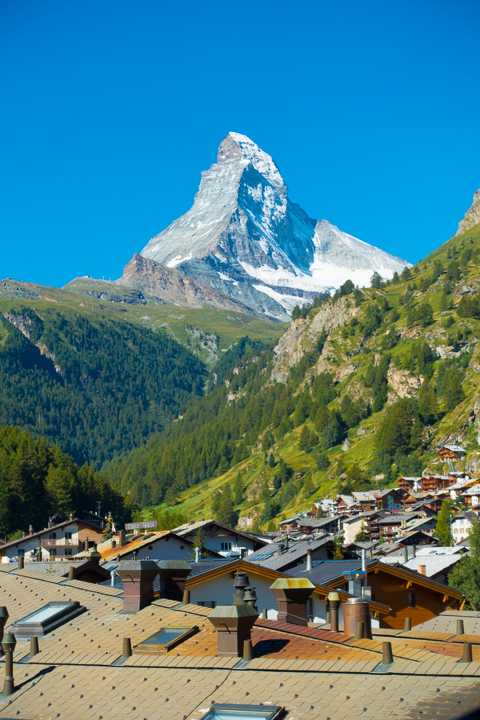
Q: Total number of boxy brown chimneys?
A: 4